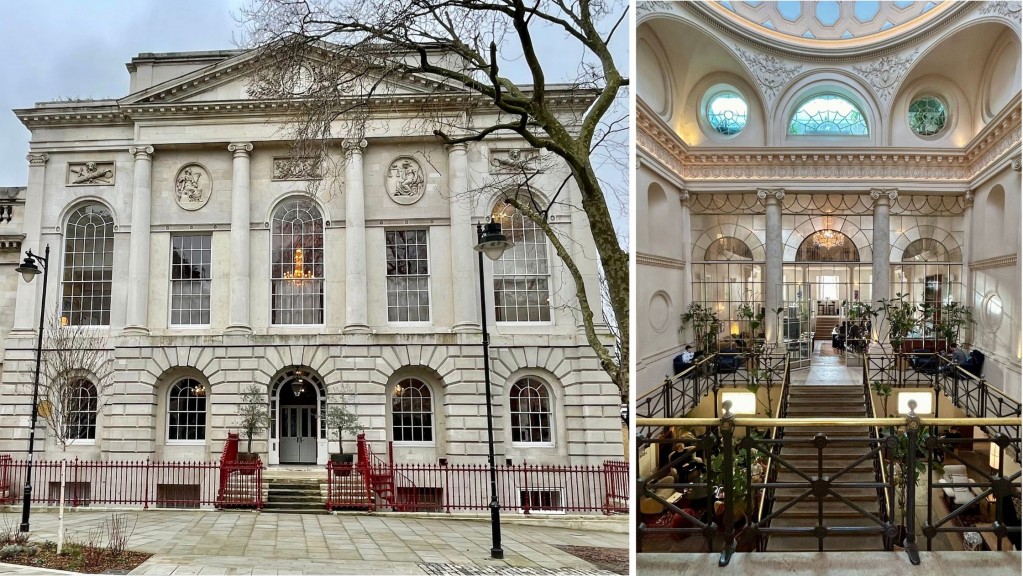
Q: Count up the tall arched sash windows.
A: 3